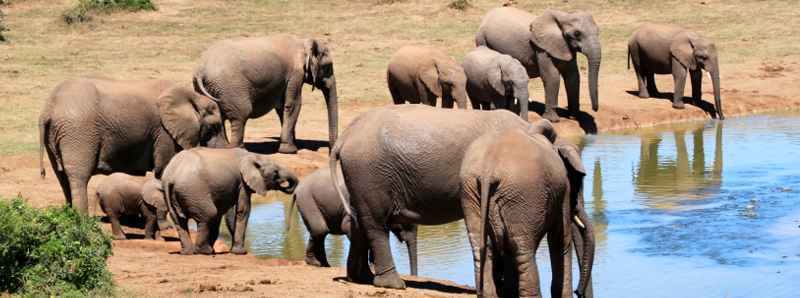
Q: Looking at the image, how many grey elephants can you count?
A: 11